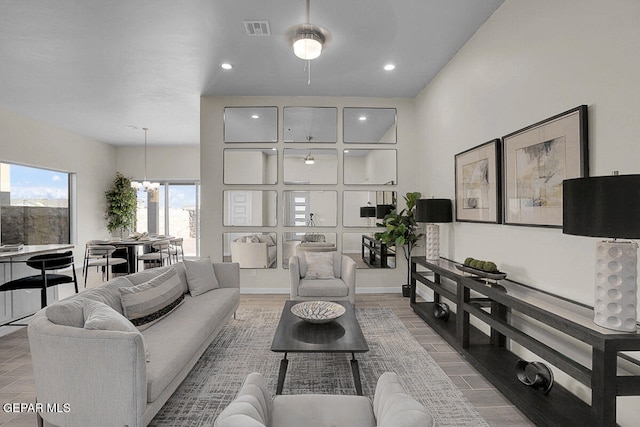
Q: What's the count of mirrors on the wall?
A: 12